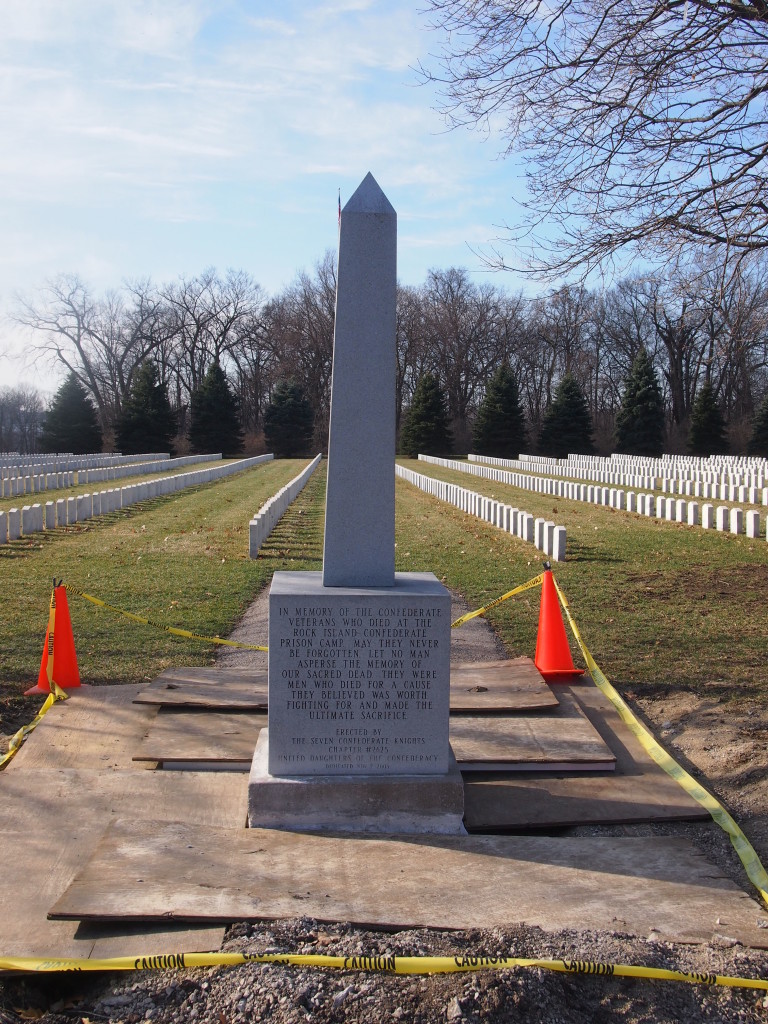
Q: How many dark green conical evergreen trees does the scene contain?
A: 10